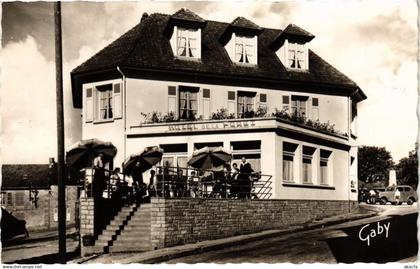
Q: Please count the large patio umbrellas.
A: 3